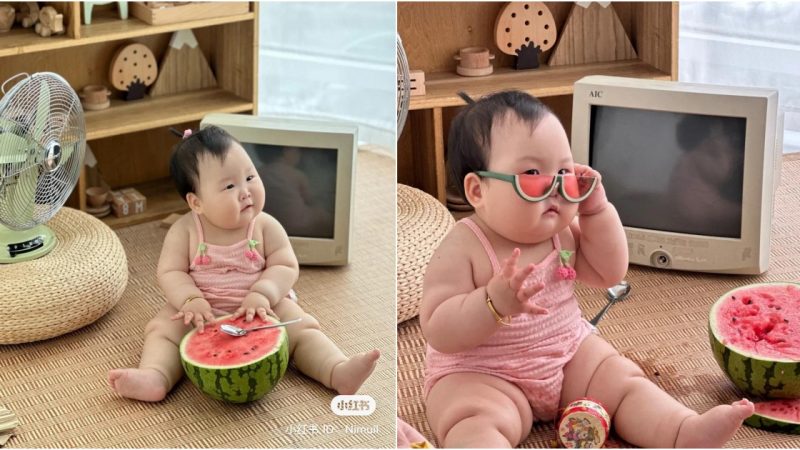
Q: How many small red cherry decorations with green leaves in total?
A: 3